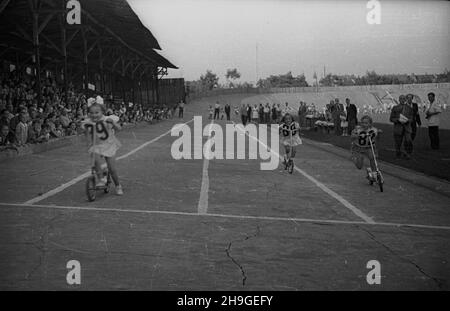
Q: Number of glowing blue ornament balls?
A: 0